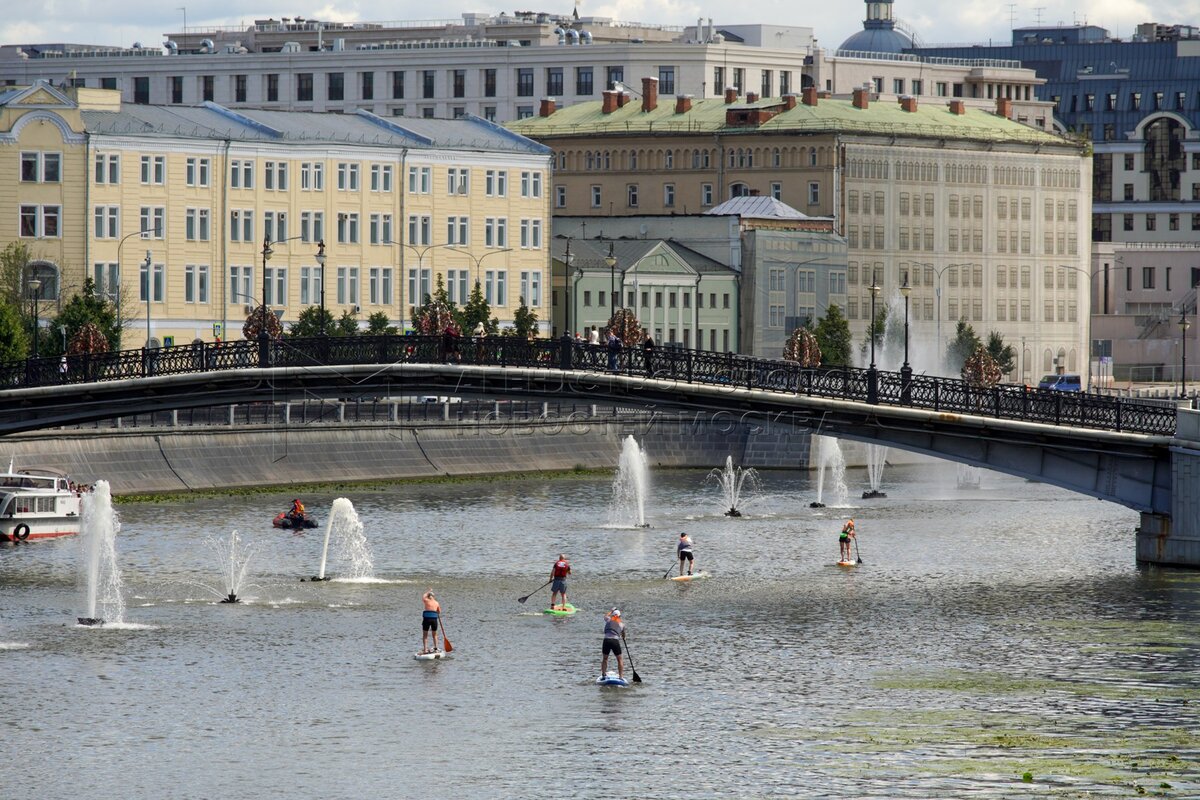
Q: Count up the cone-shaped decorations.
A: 6